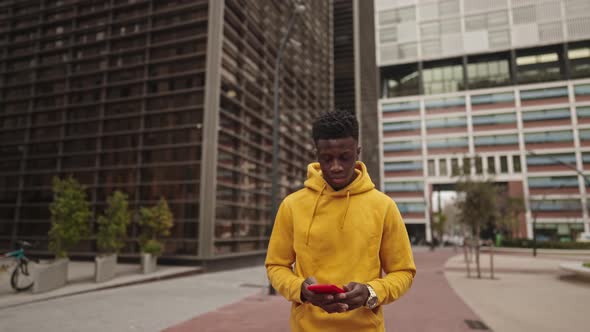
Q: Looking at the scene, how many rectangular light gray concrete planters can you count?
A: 3